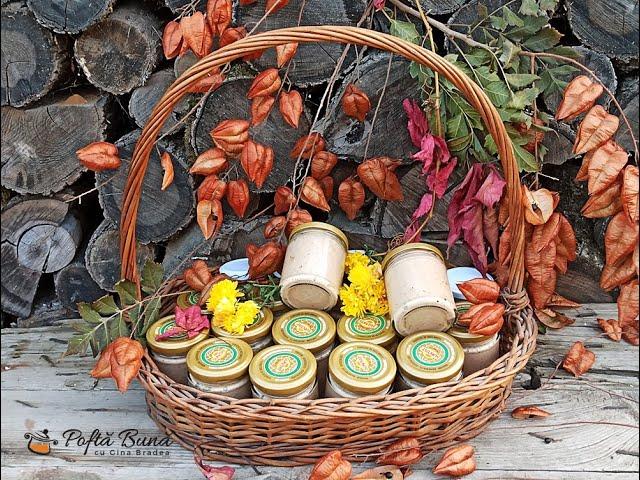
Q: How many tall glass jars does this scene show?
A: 2